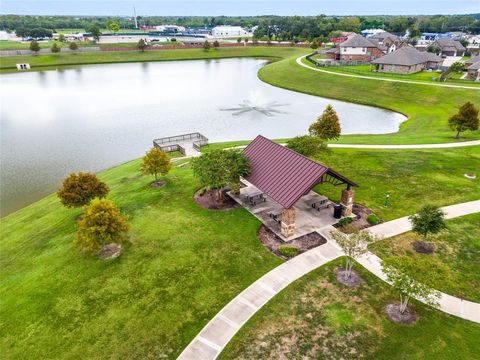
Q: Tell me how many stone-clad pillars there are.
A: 2